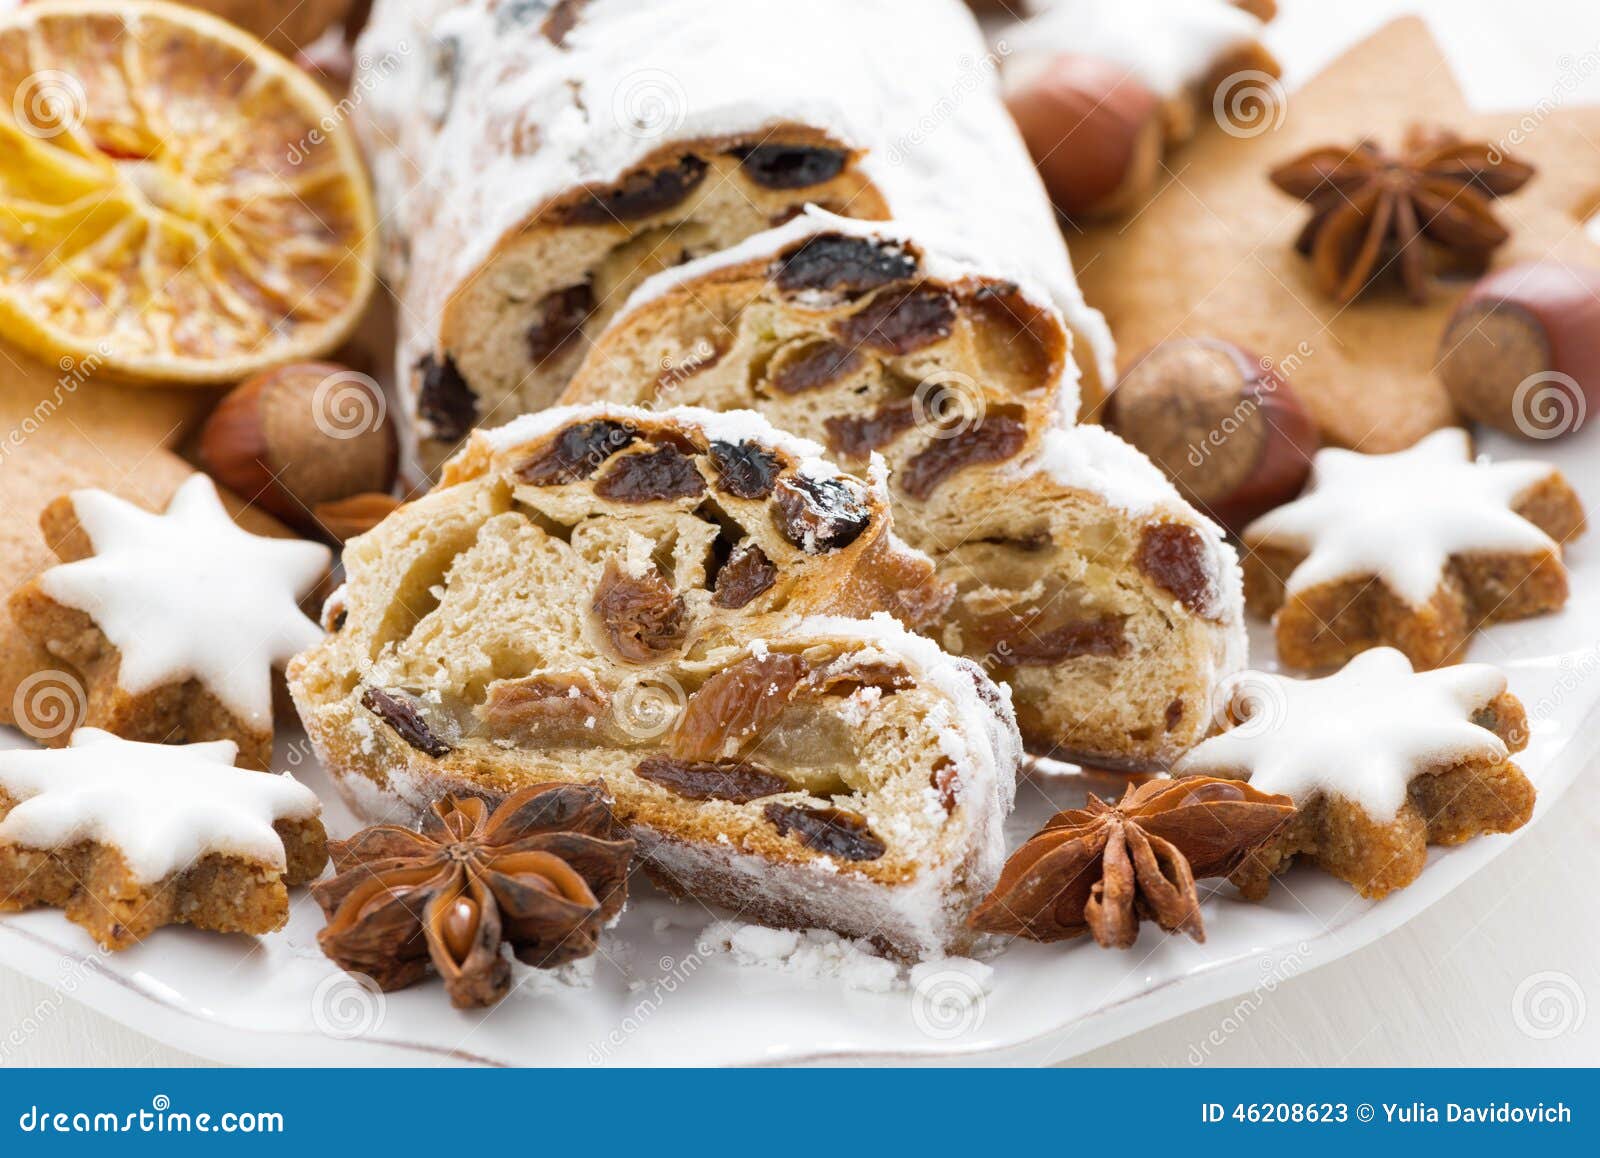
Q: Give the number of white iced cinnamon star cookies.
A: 5